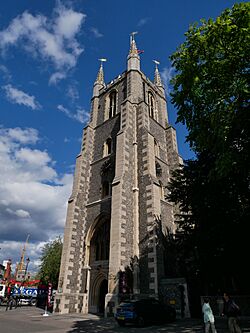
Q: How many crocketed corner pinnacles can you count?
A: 3